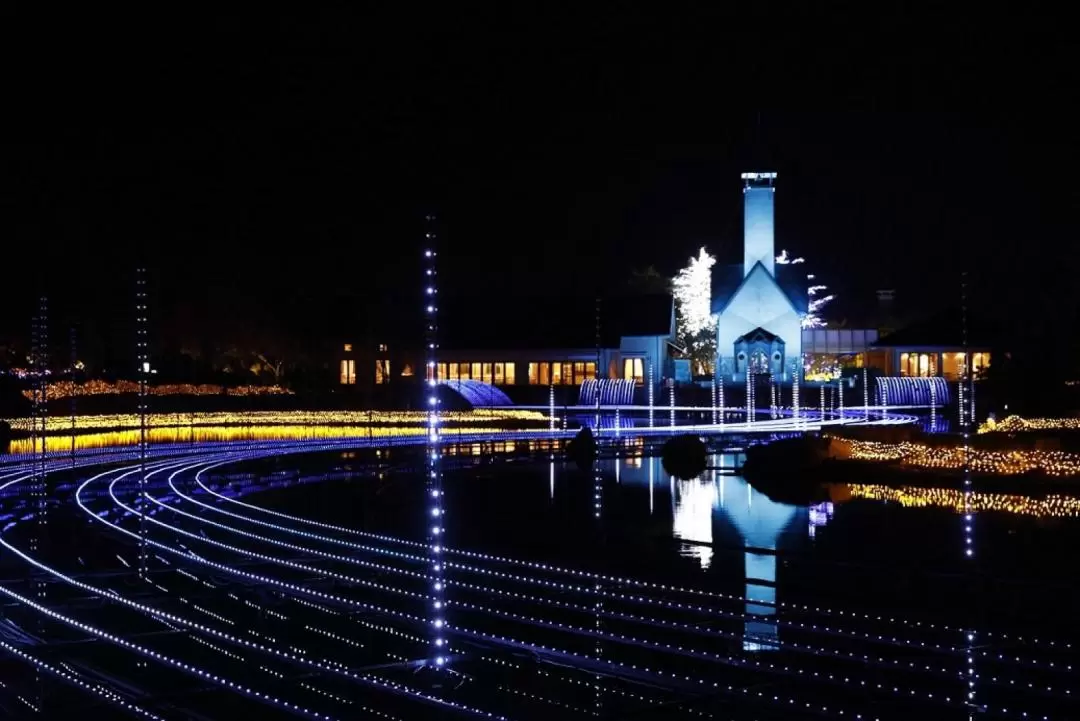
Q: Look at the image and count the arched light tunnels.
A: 3